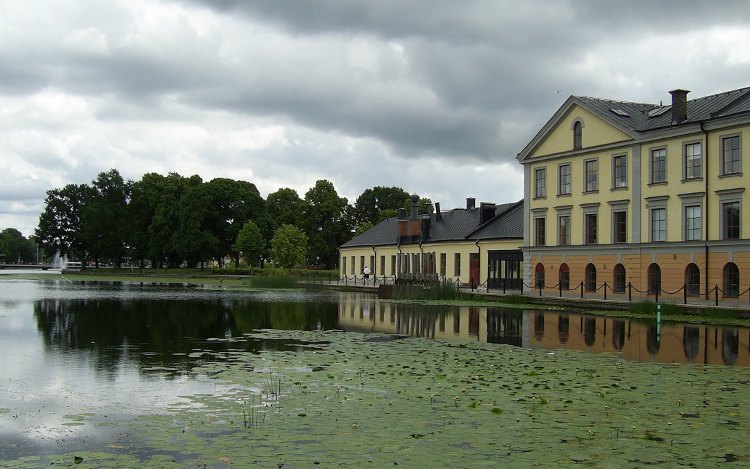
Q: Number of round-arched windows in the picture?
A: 8